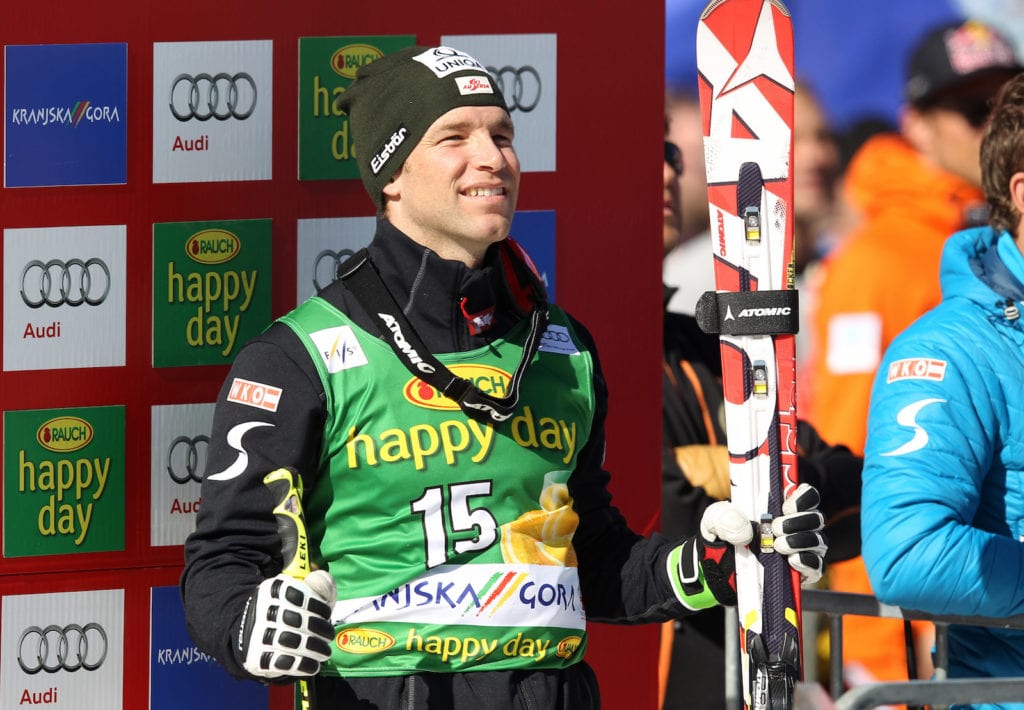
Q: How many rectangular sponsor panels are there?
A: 12